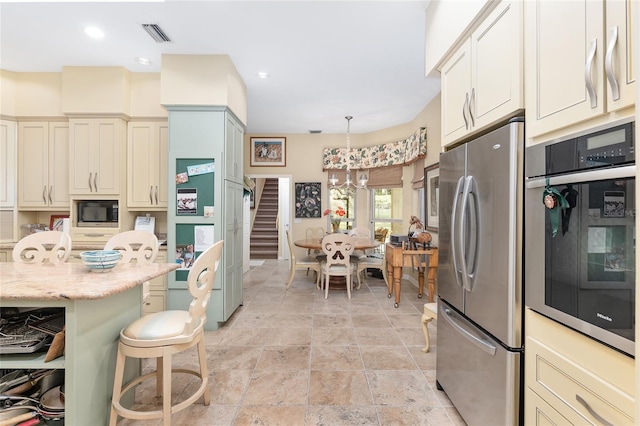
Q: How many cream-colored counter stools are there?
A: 3